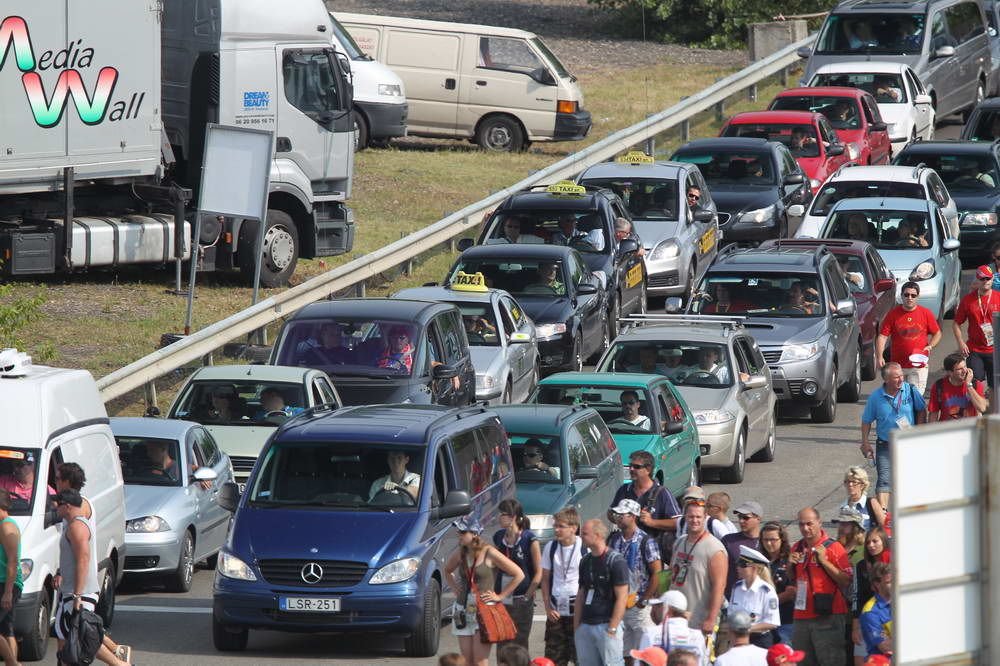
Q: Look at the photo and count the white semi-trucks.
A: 1